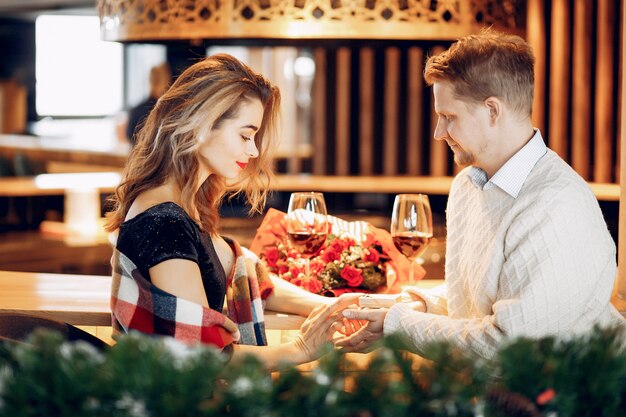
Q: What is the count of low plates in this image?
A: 0